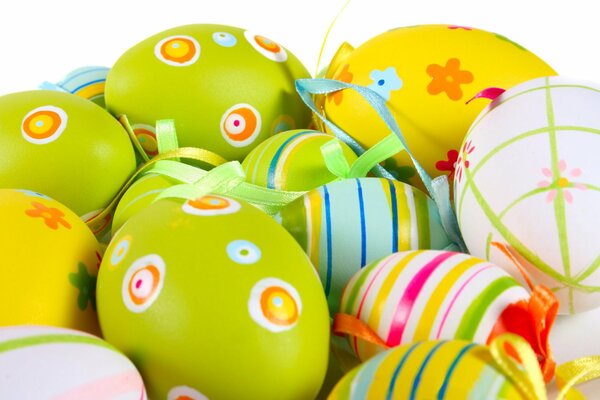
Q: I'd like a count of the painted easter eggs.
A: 13